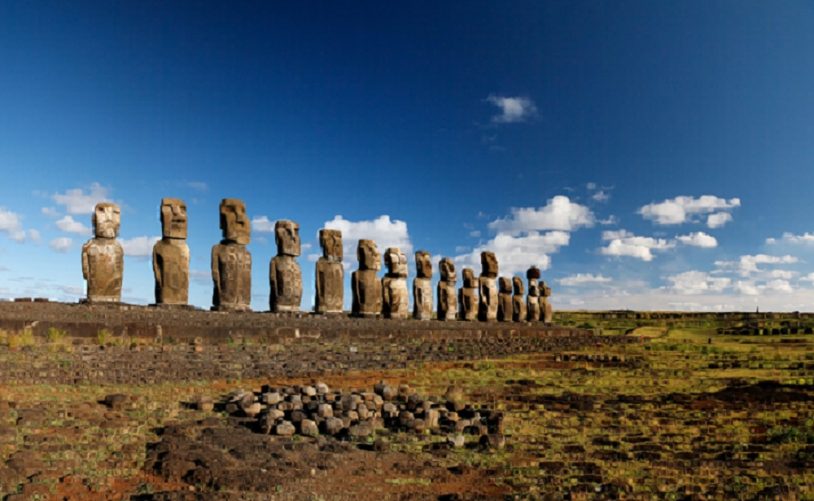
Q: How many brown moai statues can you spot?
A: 15